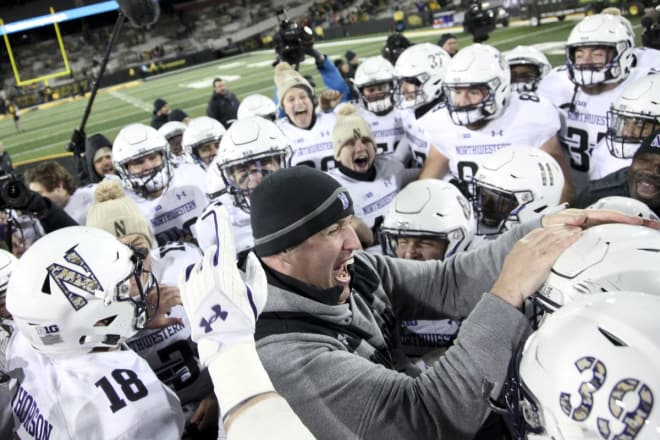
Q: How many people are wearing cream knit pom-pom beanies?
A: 3